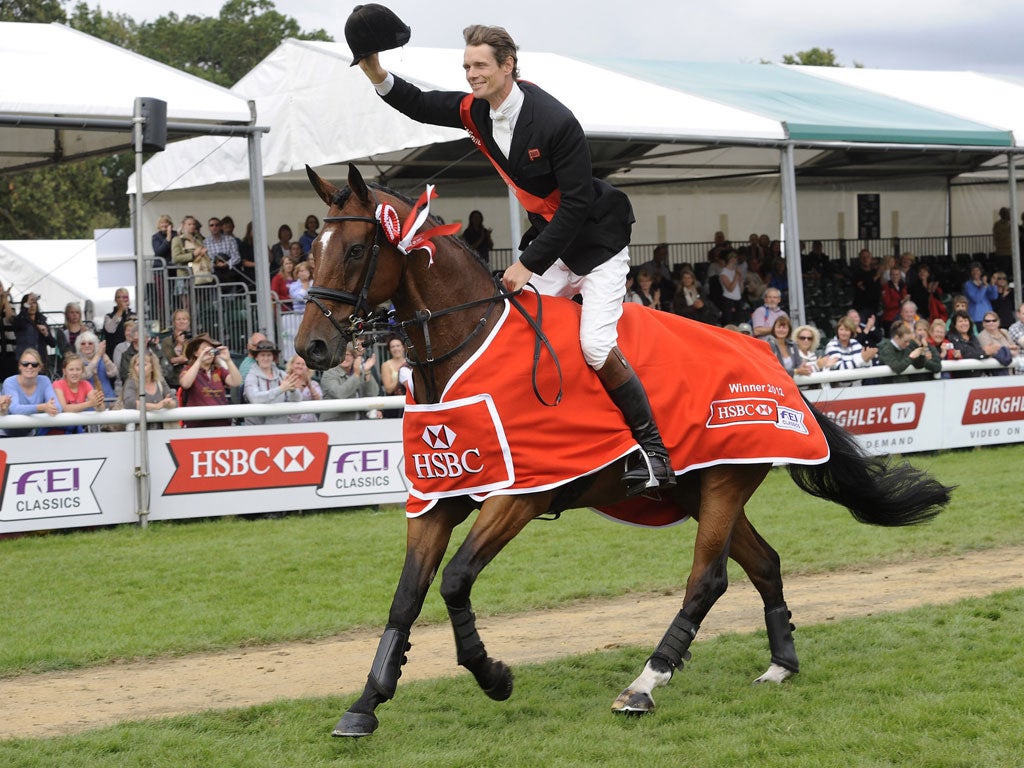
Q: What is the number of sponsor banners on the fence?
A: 4